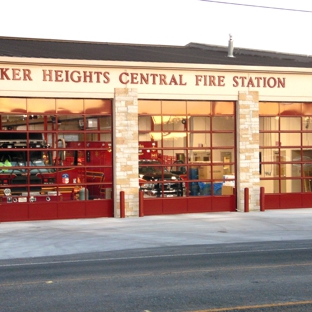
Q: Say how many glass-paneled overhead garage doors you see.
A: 3